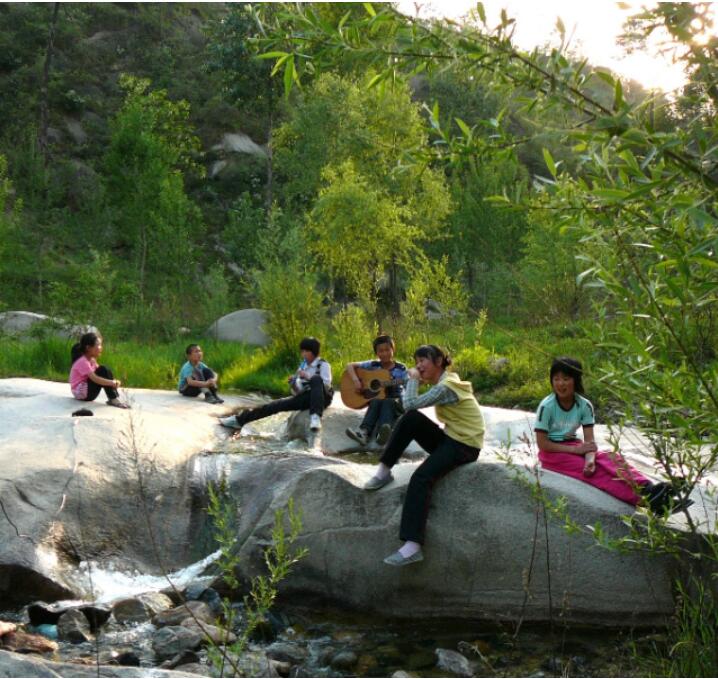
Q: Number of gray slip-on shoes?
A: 2